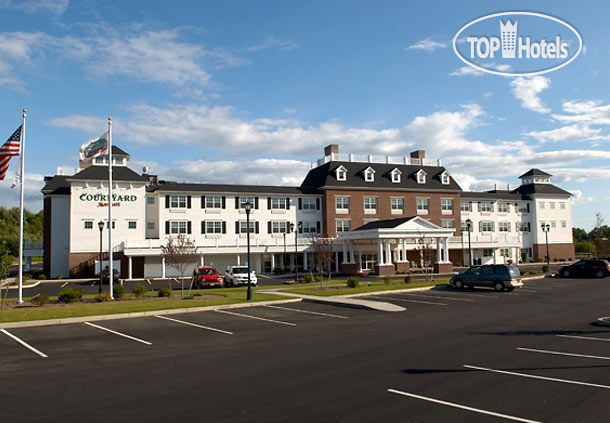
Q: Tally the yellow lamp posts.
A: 0